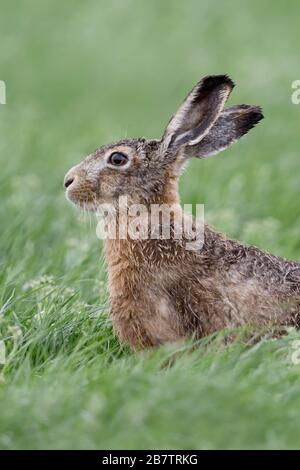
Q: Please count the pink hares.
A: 0